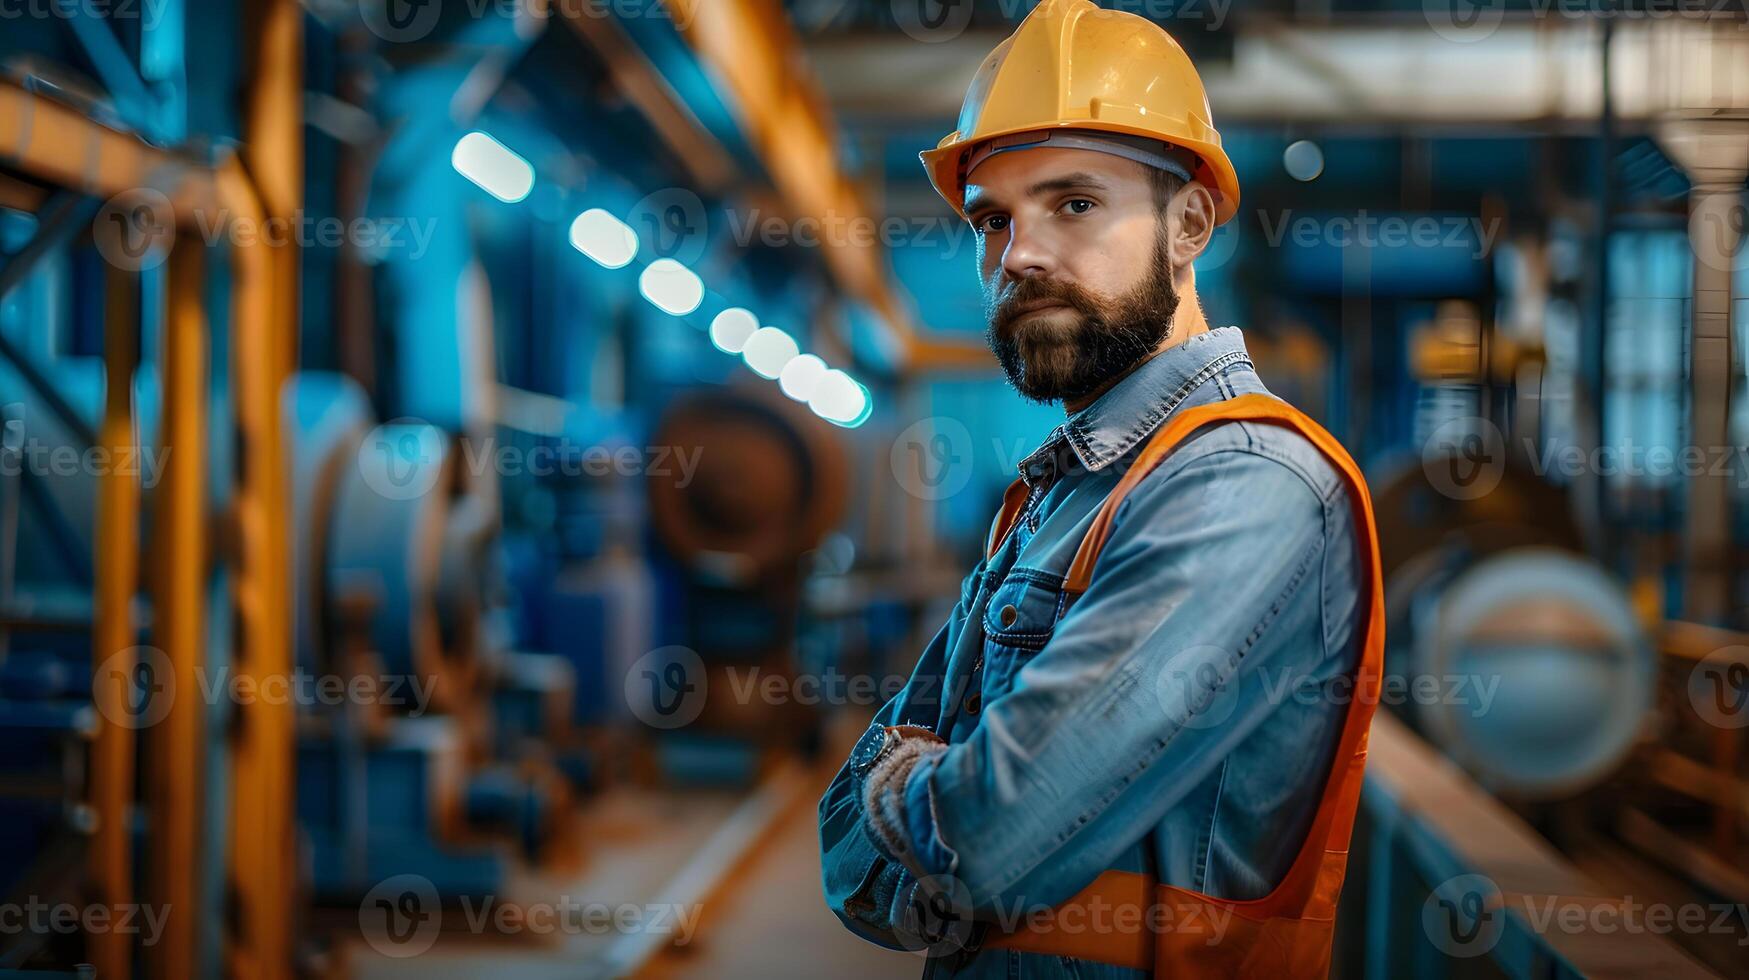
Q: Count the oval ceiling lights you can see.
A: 7